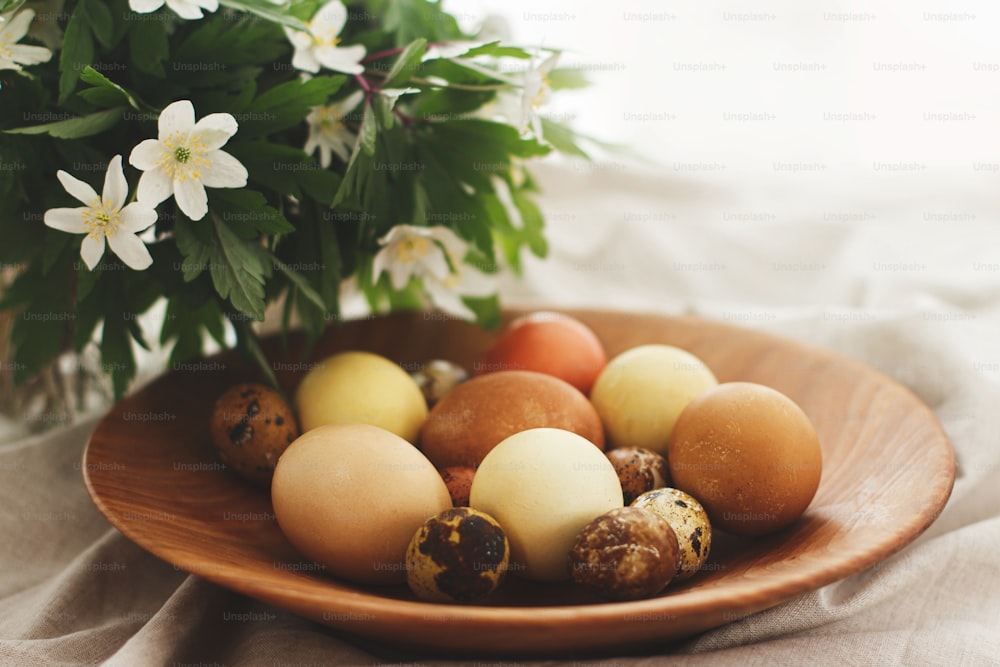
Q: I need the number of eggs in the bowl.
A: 14